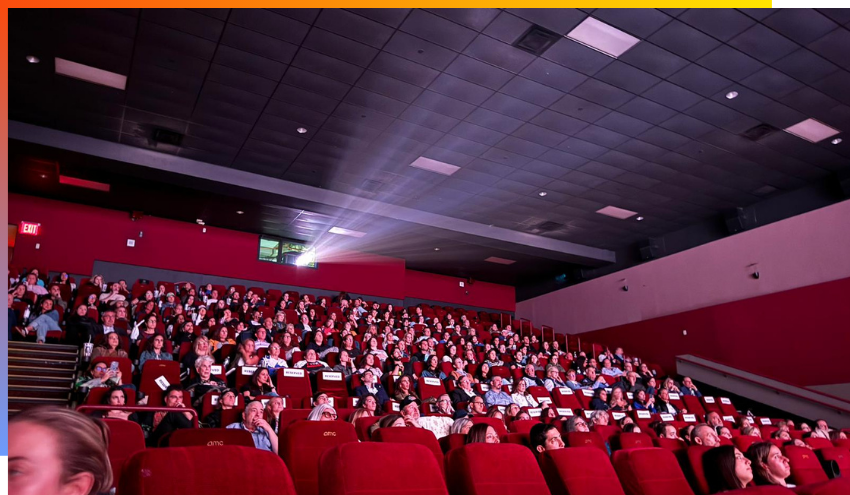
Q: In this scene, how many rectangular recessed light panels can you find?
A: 8